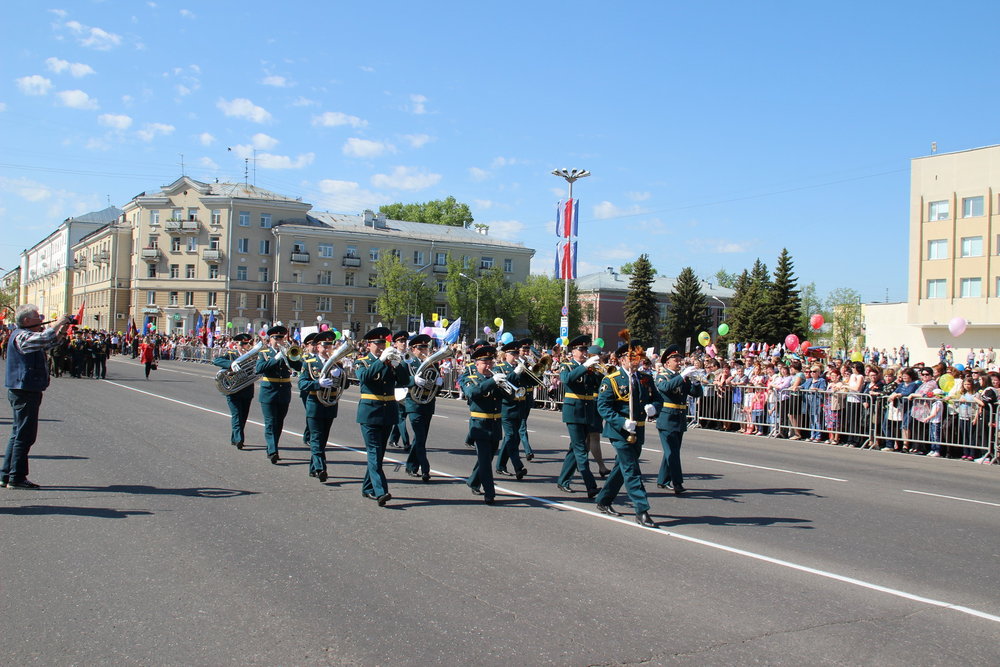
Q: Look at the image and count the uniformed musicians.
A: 15